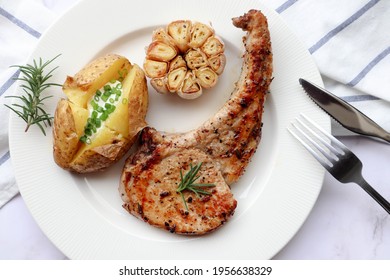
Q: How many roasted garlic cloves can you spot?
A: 13